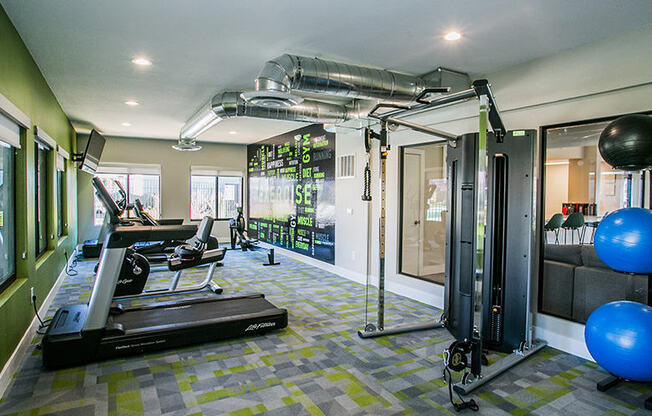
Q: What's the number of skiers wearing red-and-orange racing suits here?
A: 0